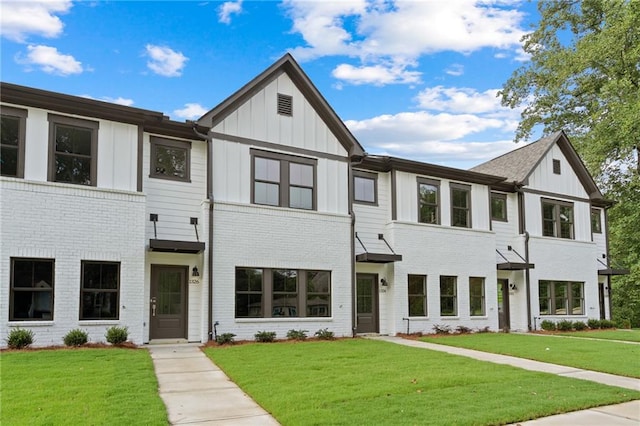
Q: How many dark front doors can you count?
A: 4